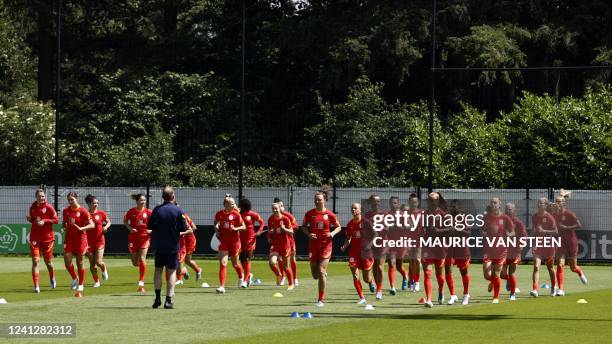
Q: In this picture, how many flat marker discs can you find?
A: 13